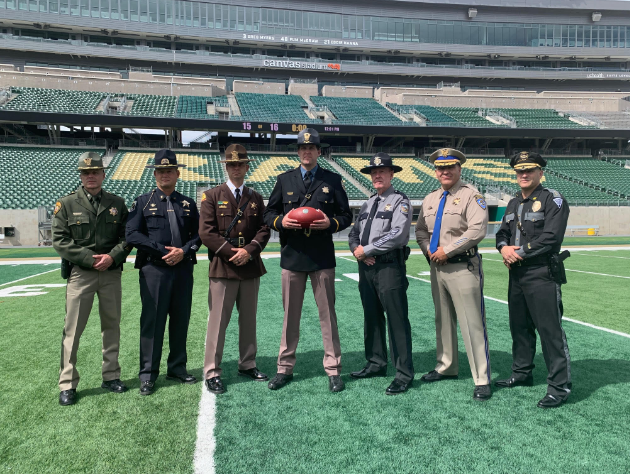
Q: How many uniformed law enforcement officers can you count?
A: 7